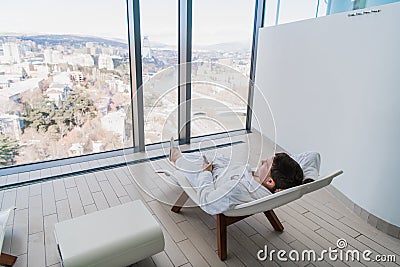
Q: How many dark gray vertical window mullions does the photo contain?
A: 3